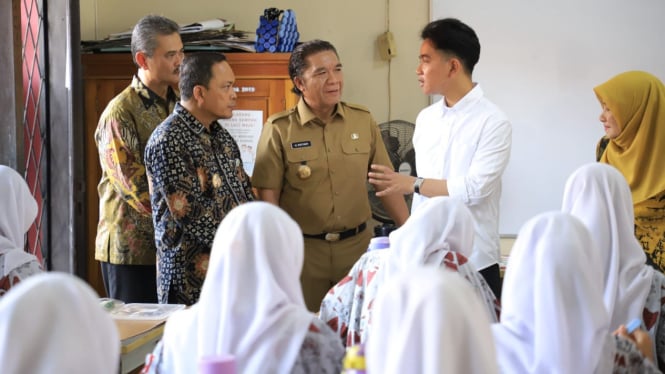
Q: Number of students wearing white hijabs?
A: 7